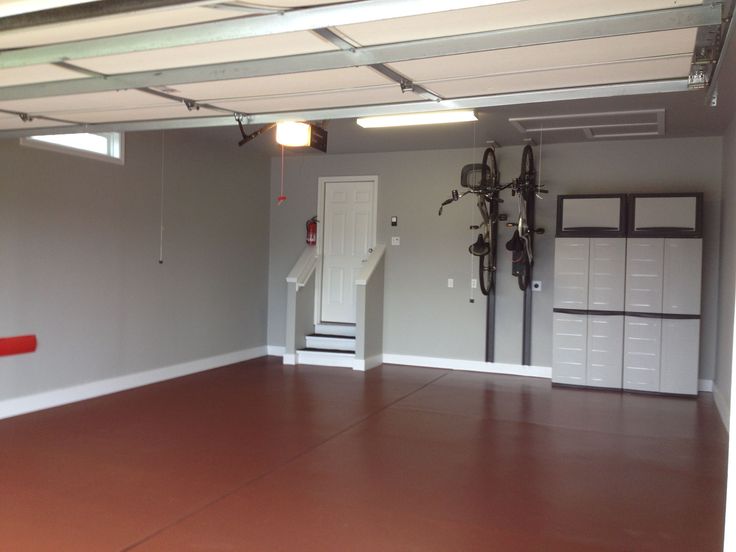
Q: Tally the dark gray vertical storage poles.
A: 2